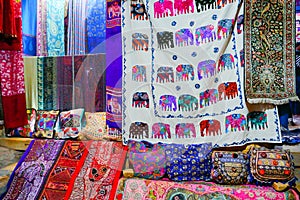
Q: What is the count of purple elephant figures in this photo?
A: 4